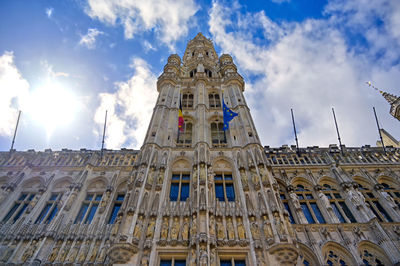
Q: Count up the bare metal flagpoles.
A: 5